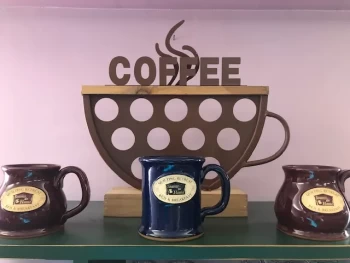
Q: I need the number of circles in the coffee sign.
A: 11